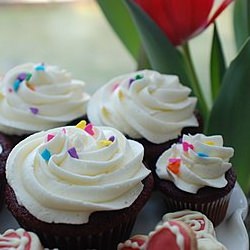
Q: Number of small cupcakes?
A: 1